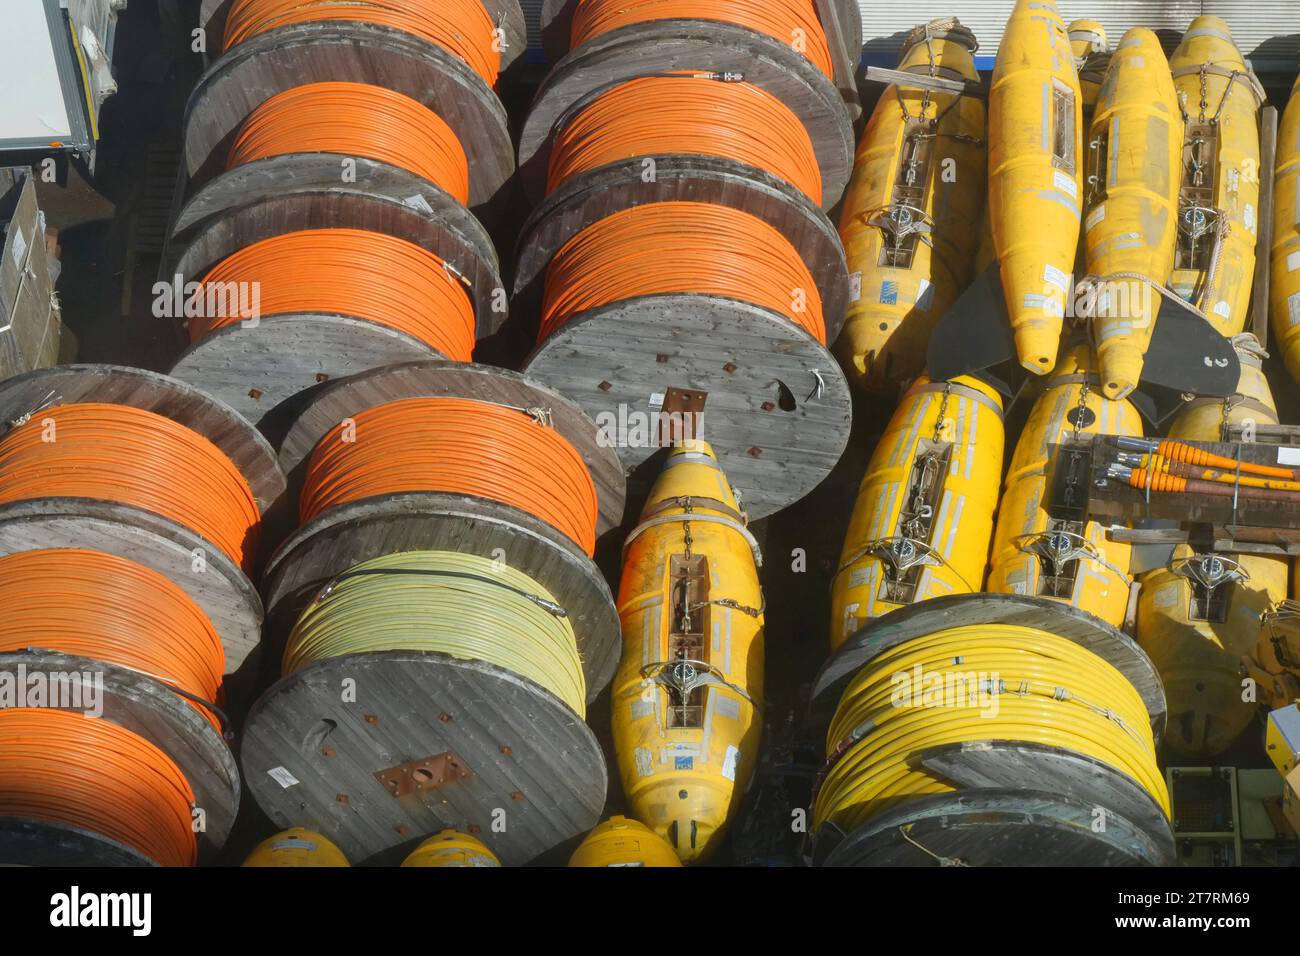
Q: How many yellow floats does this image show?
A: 13